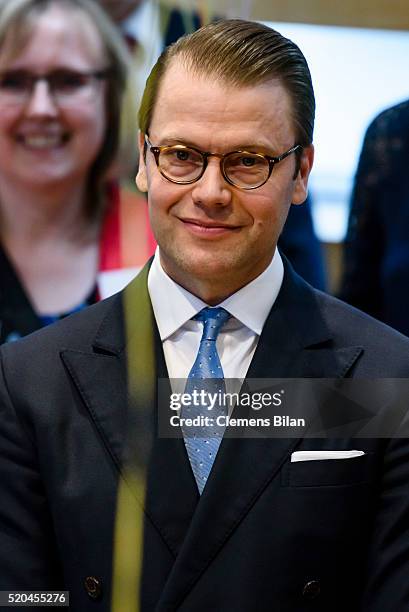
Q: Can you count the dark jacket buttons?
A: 2